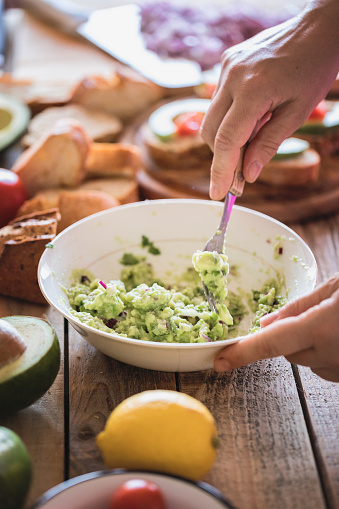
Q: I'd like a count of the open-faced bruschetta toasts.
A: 3